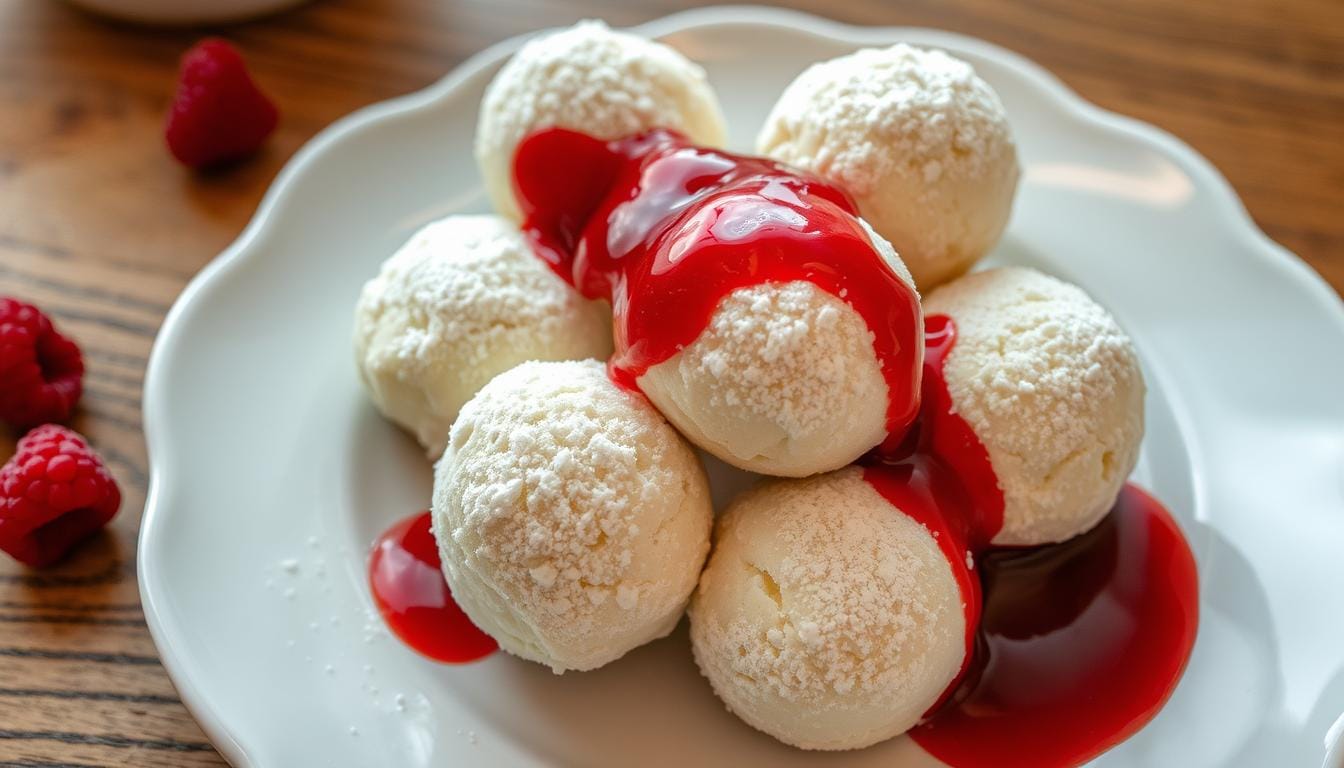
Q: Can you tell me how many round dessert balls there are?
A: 7